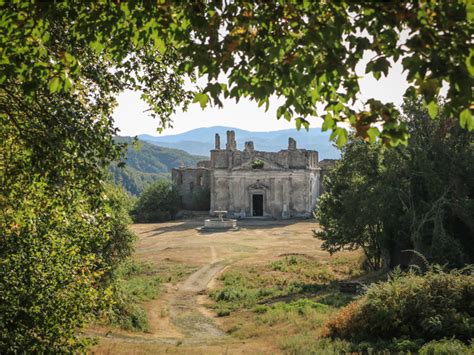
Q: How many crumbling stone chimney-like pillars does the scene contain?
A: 4